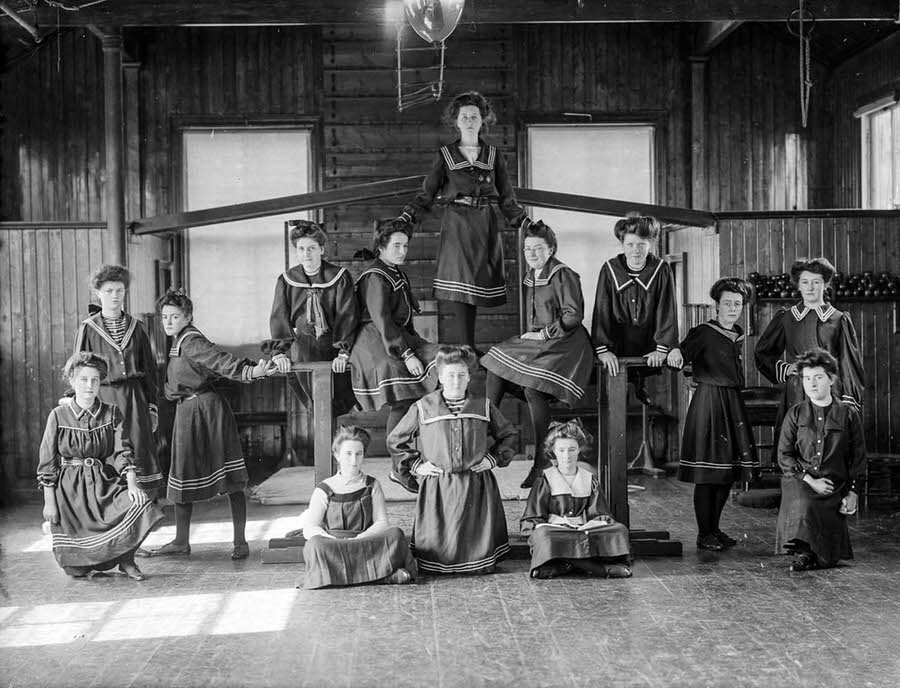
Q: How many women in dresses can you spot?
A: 14